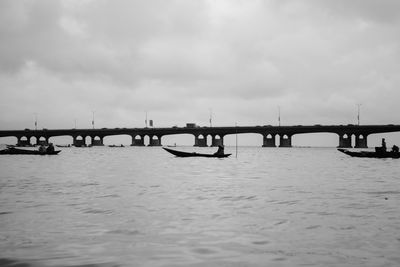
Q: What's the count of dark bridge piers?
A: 12